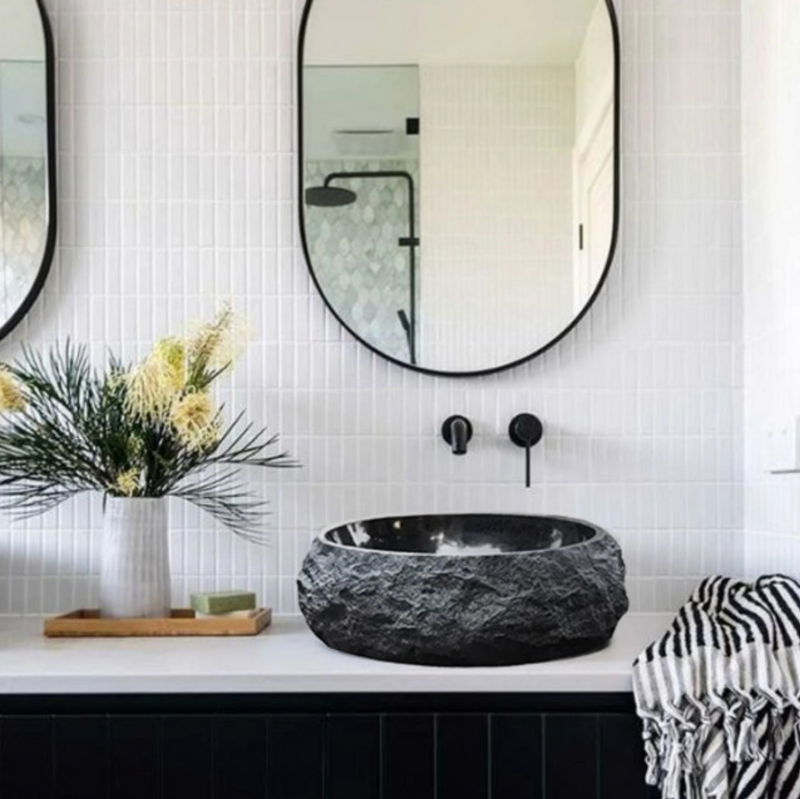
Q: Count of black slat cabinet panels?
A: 12